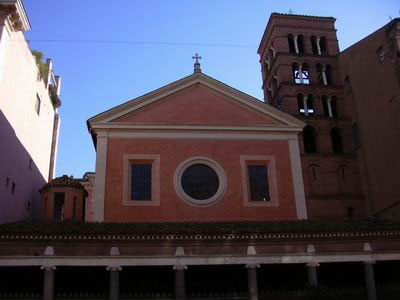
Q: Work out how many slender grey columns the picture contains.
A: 6